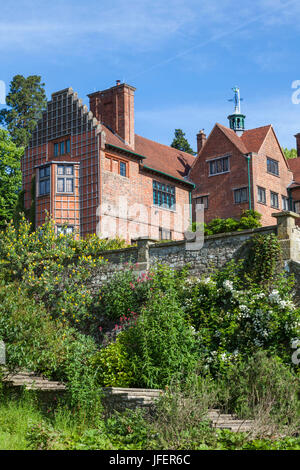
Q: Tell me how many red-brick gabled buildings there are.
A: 2